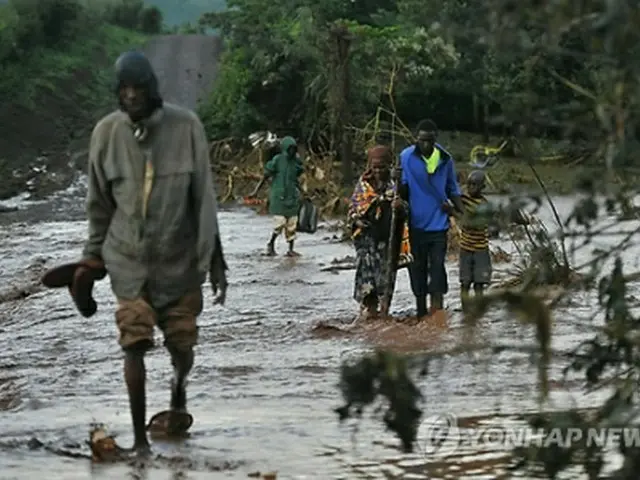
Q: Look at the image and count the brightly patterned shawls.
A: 1